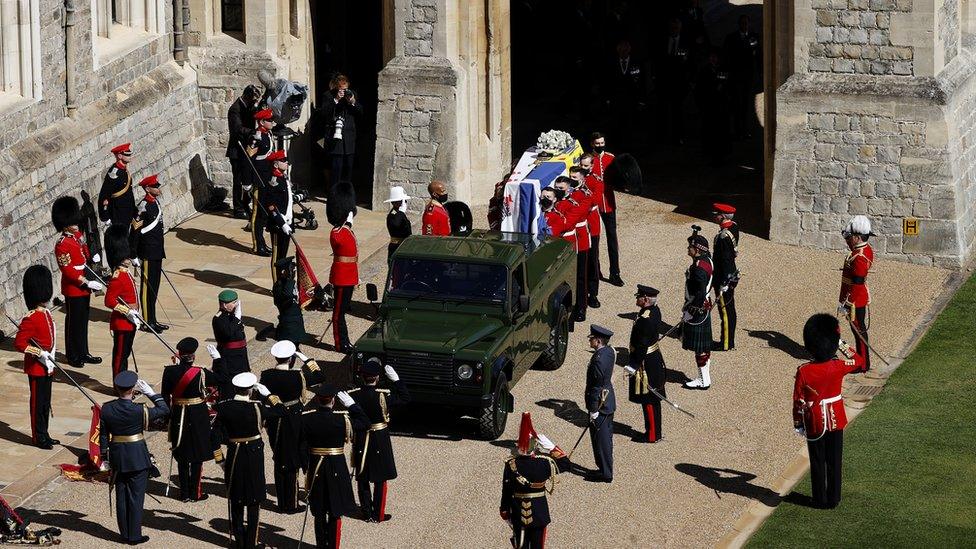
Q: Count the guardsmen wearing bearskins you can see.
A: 5